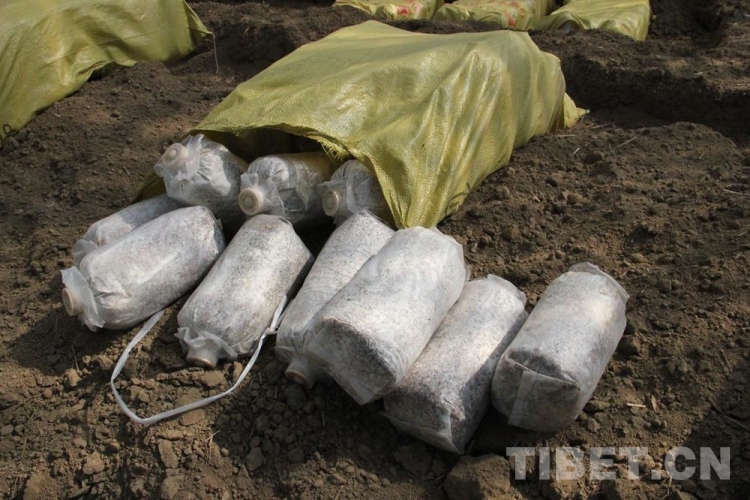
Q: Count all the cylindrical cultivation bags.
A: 10